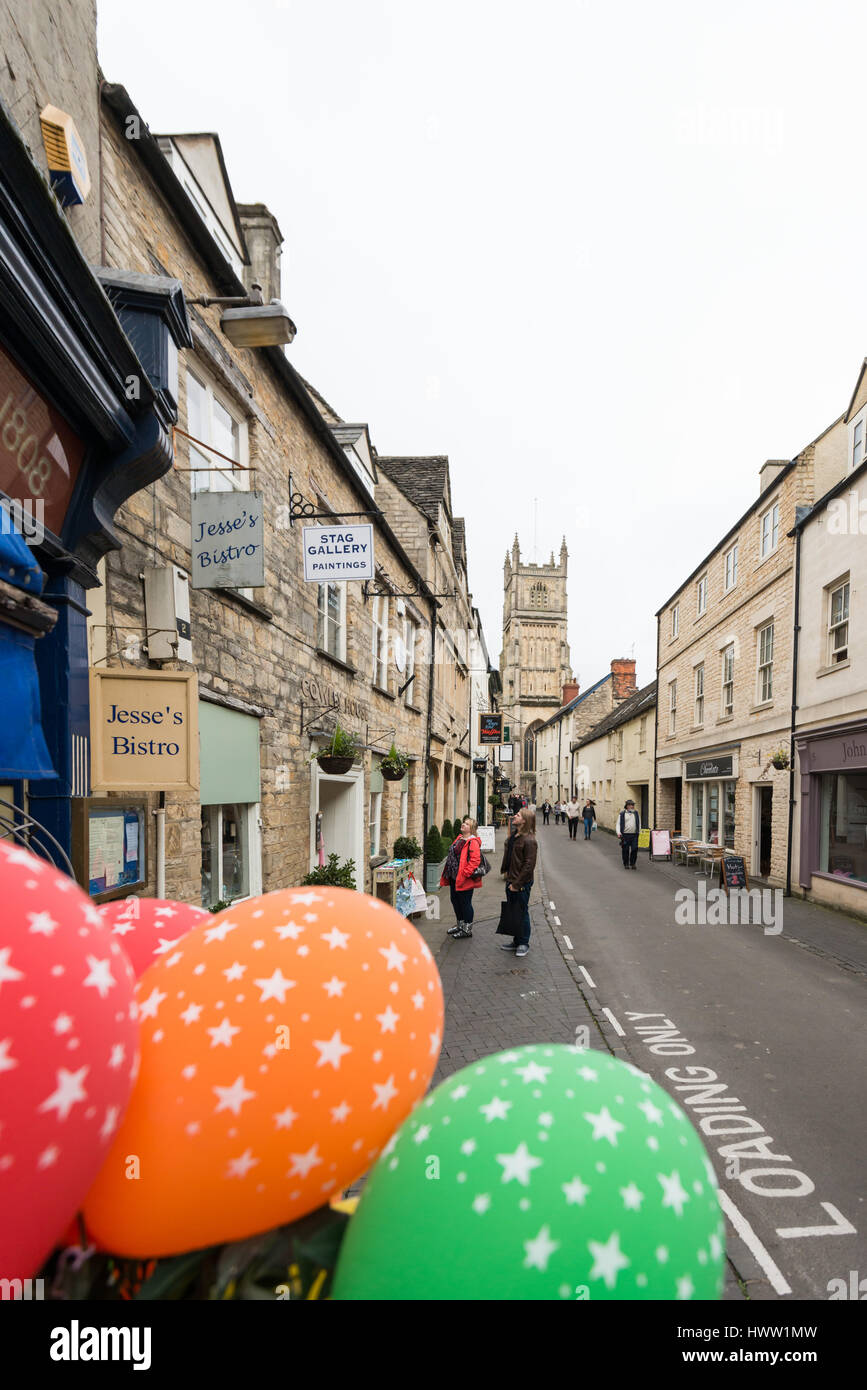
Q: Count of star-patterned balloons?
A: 4